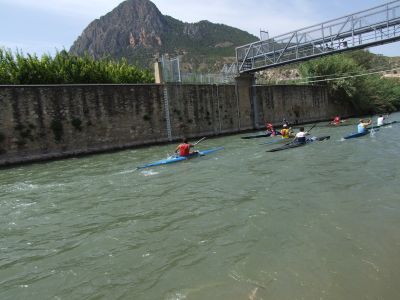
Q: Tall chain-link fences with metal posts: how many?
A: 1